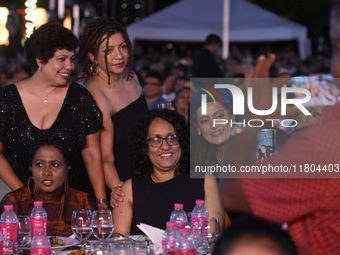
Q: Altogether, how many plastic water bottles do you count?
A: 7